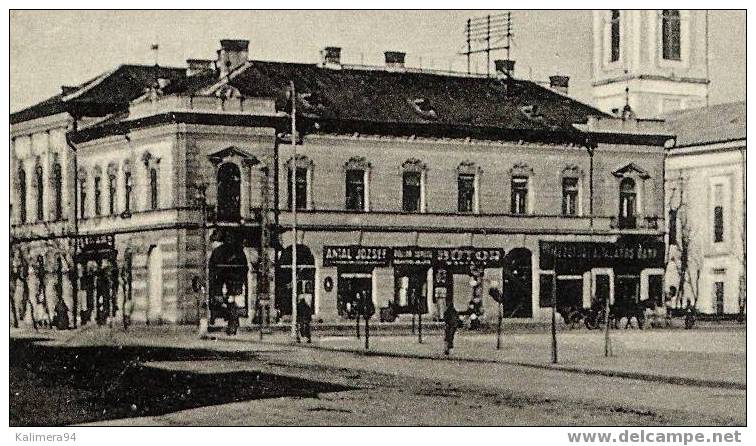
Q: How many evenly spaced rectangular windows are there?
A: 6